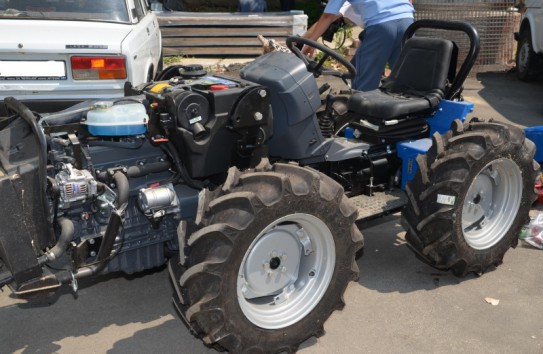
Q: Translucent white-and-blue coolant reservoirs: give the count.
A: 1